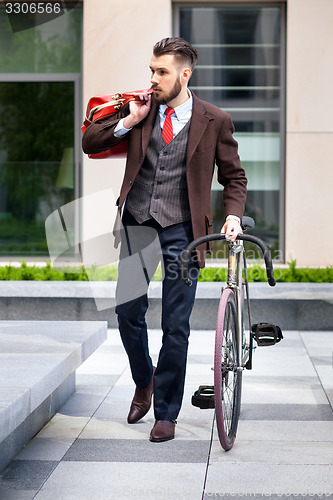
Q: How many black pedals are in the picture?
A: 2